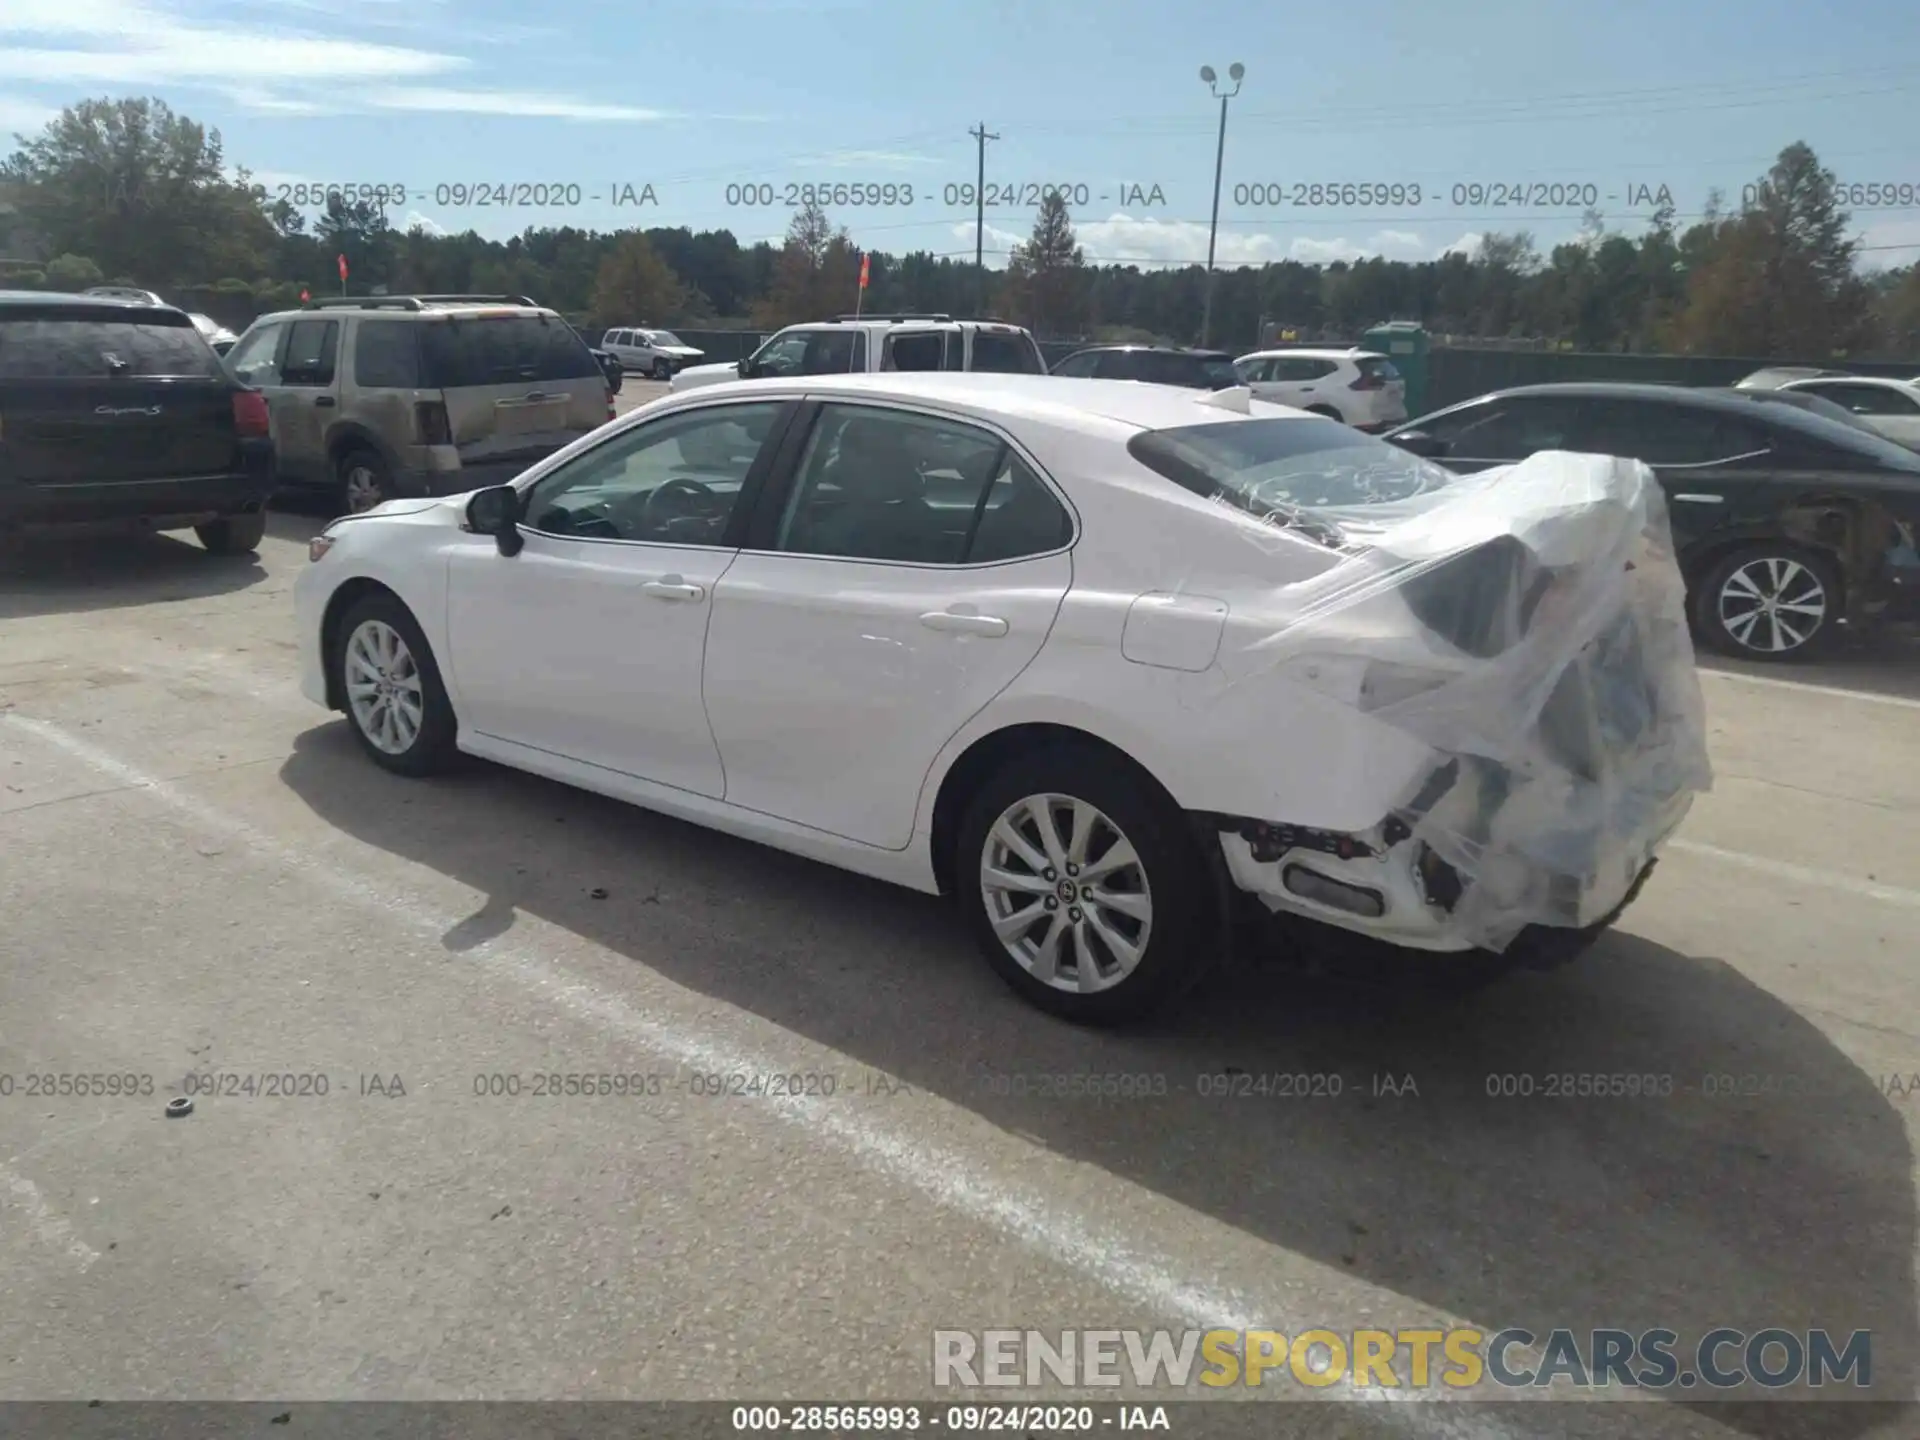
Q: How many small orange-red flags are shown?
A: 3